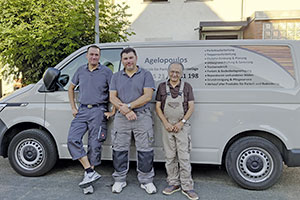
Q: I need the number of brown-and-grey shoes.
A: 2